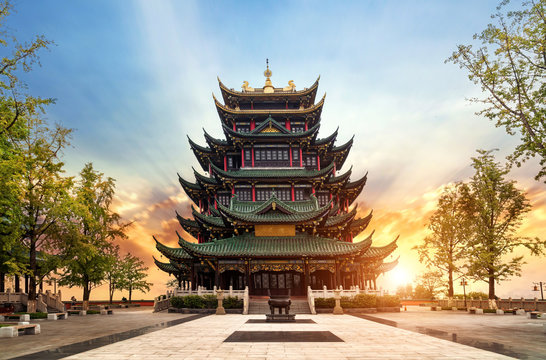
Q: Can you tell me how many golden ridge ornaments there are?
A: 3